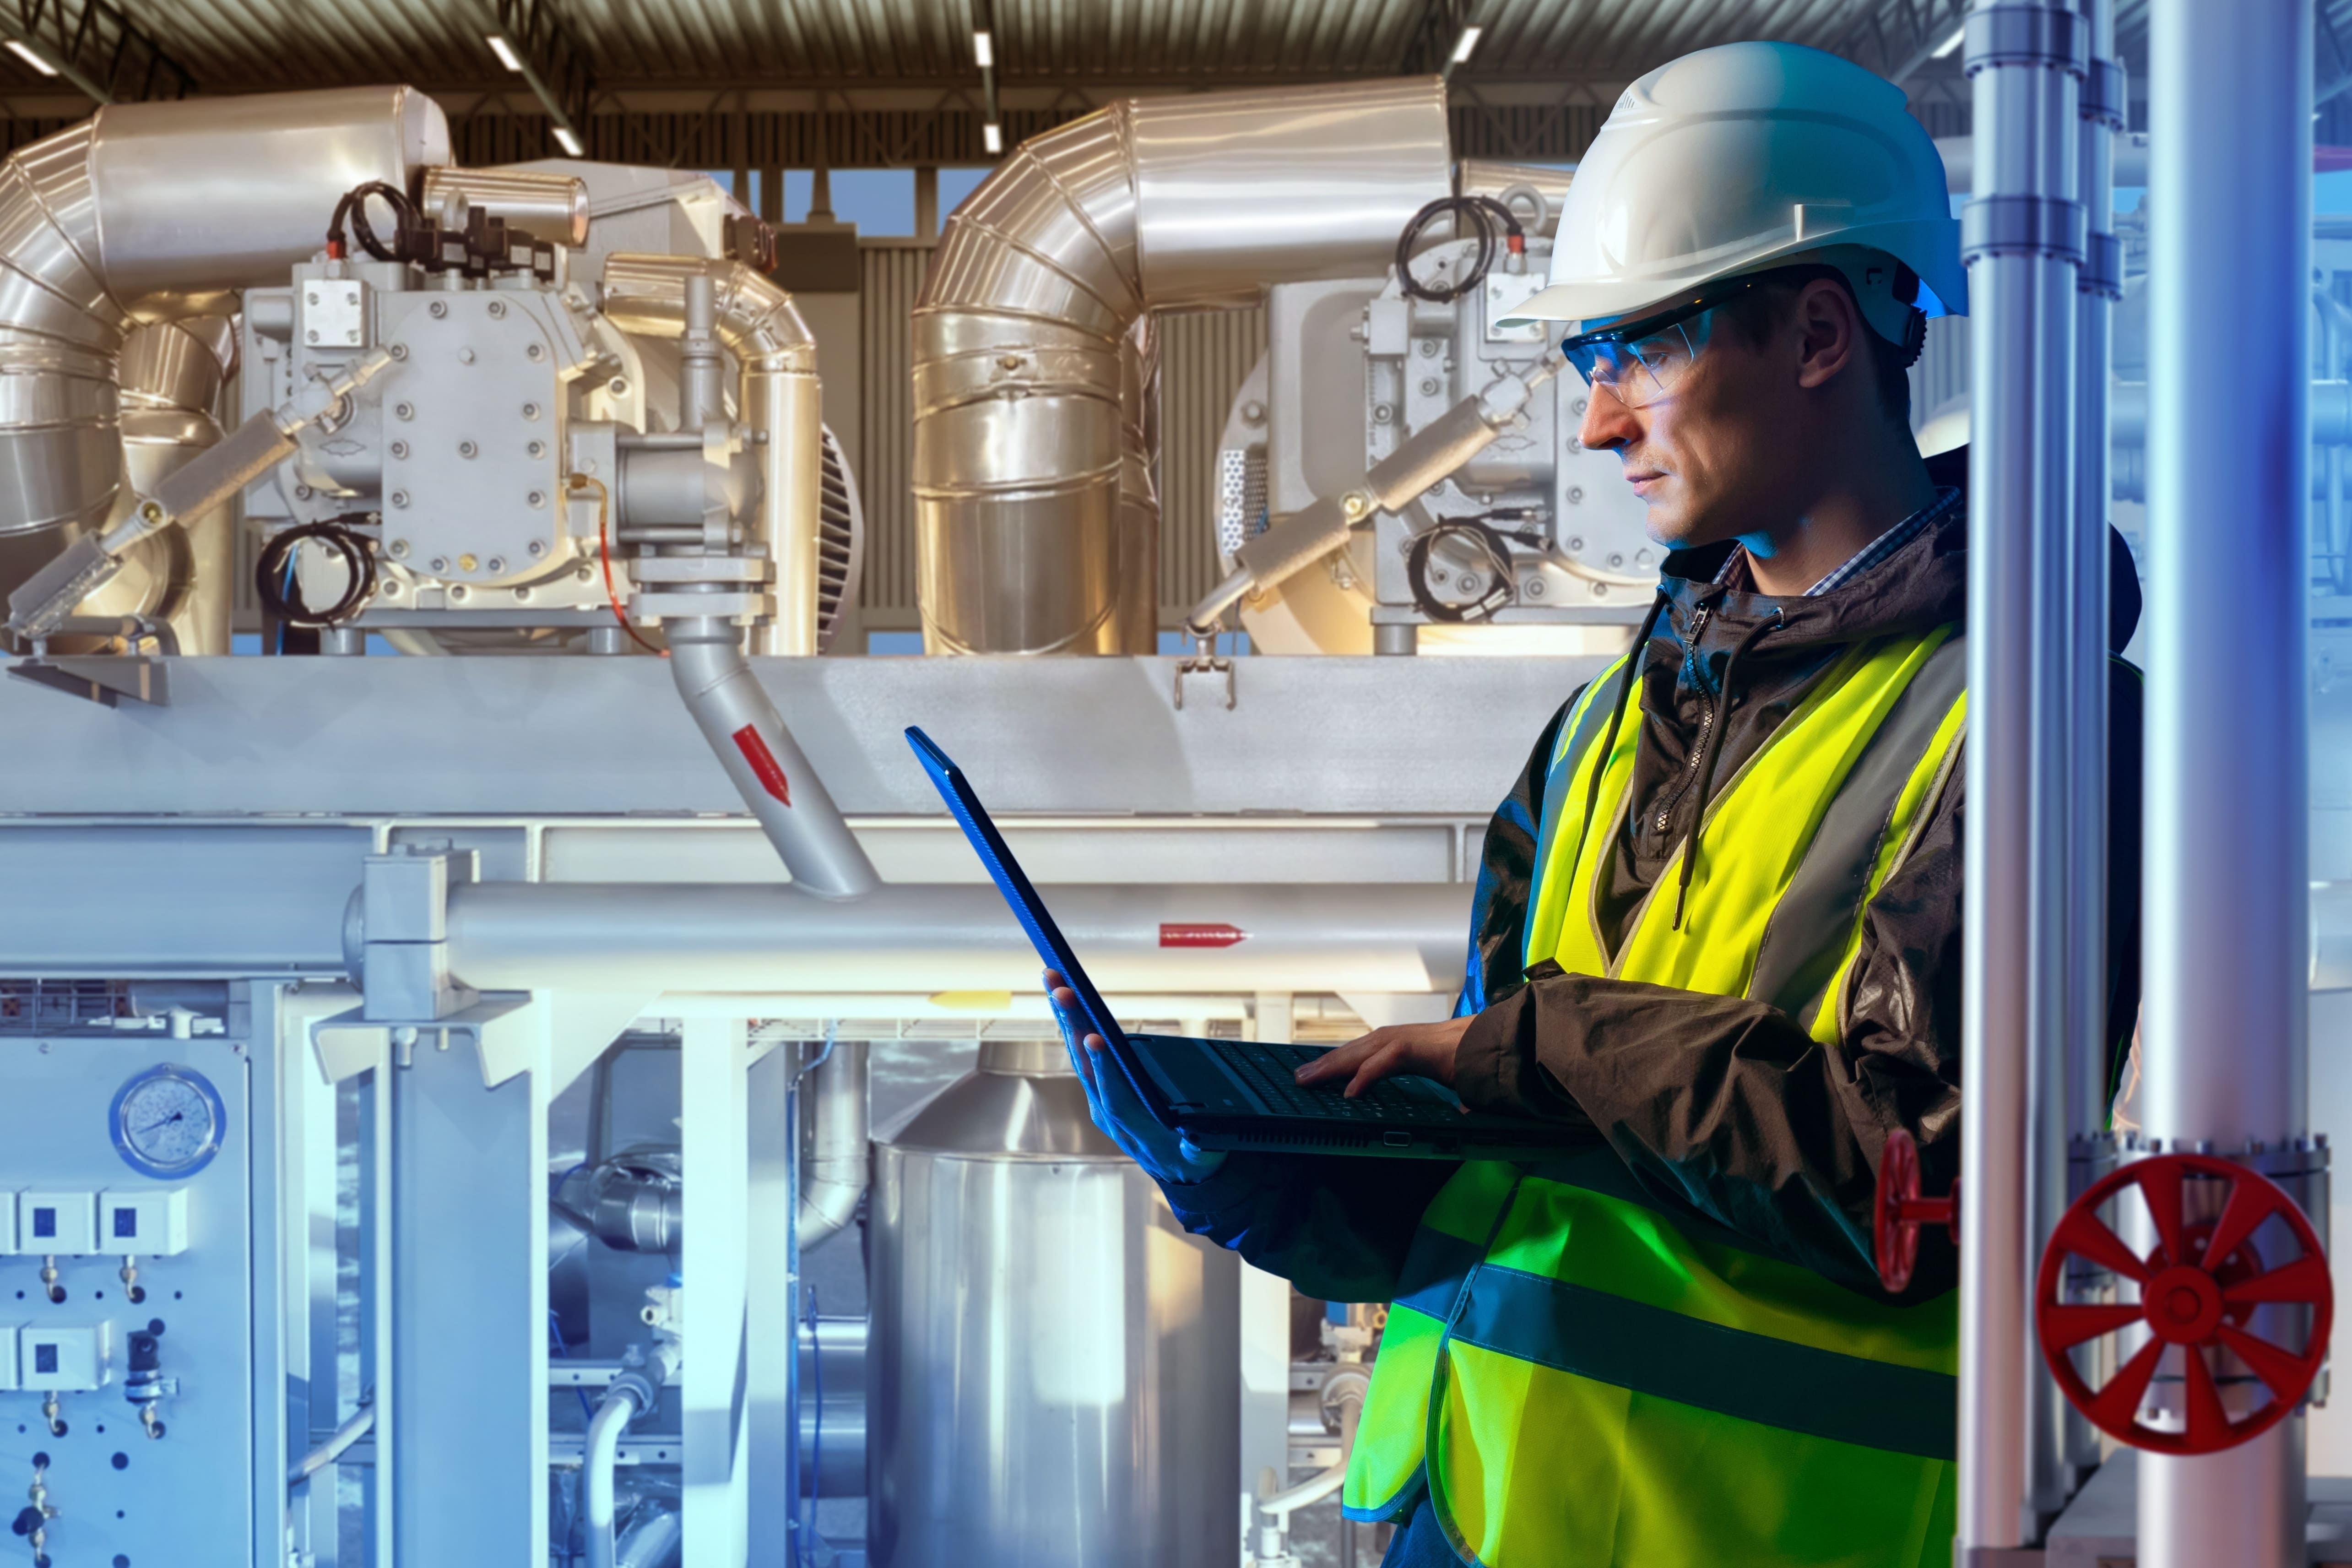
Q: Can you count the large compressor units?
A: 2